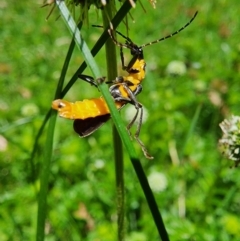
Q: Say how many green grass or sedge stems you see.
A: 4